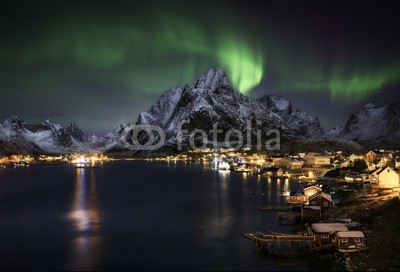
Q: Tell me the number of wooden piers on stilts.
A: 1